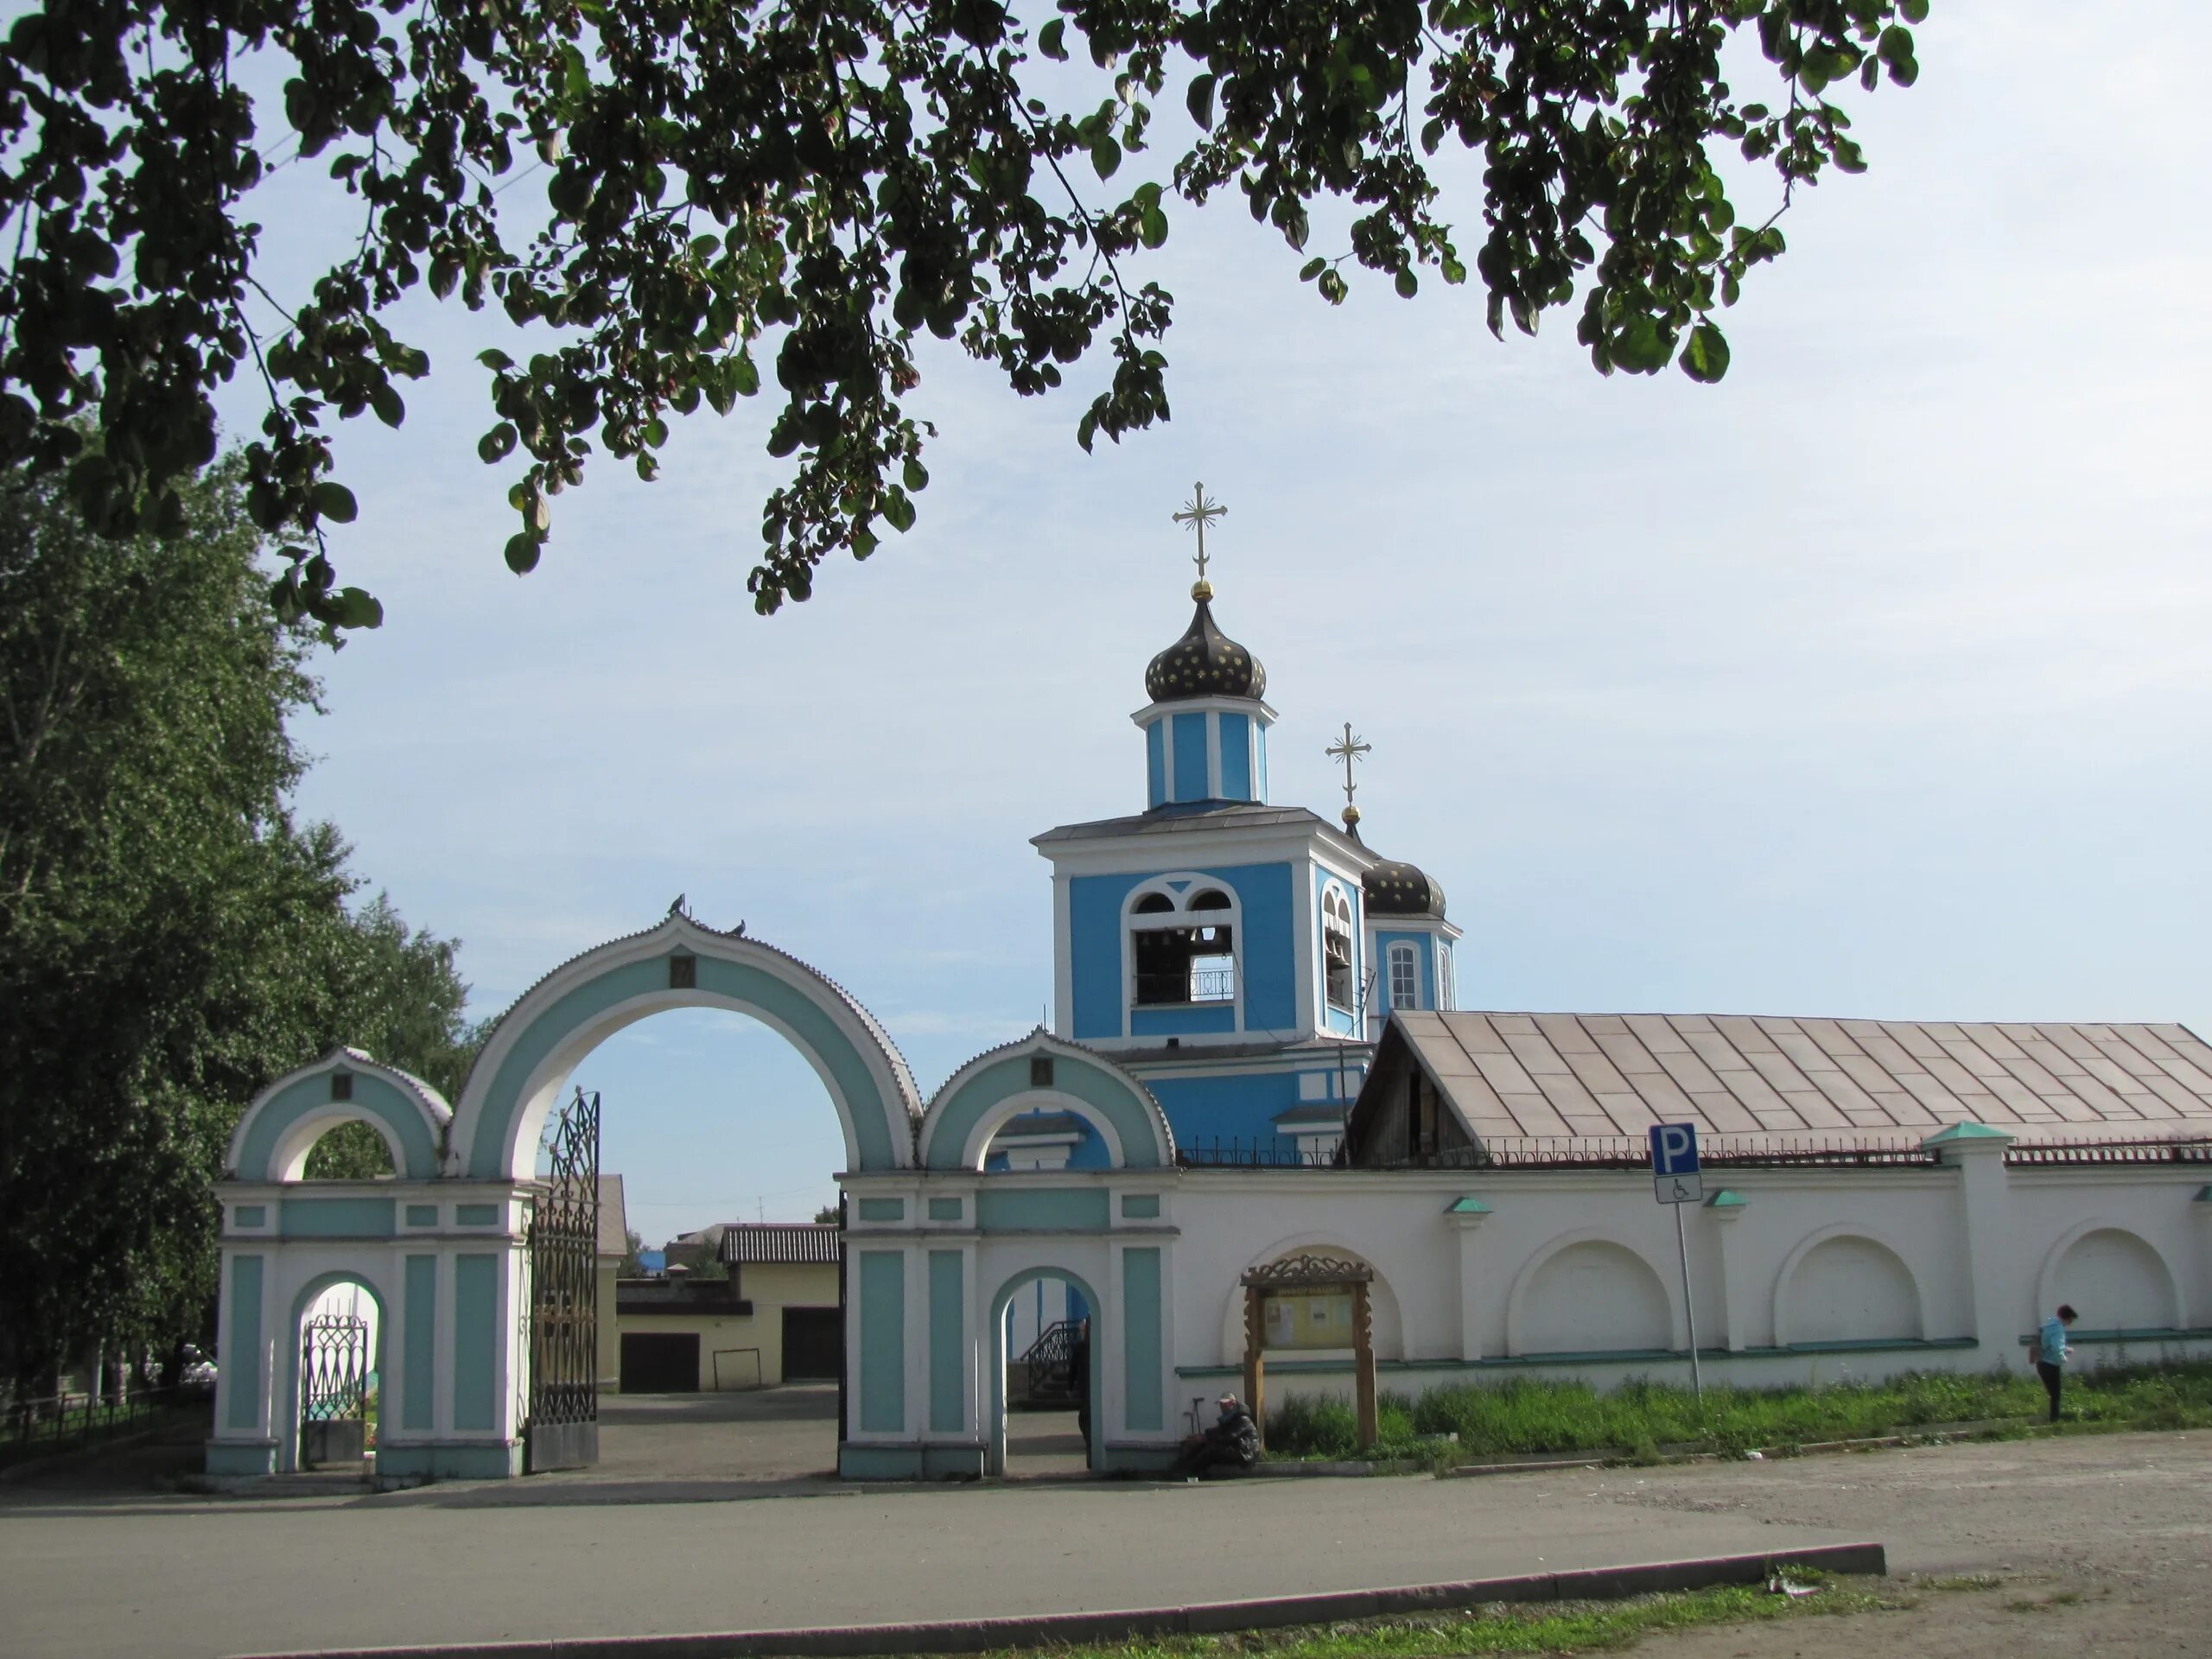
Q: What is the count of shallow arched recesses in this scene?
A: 4